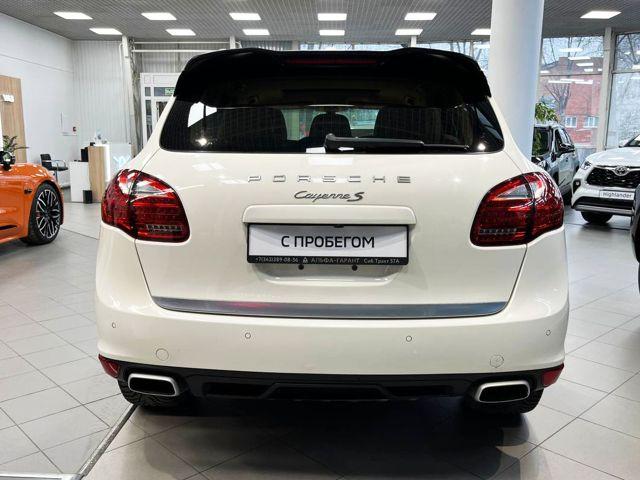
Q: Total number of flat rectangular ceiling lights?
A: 12